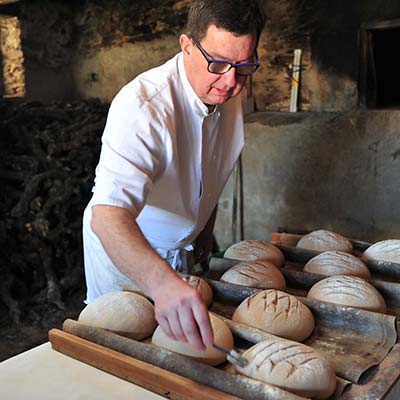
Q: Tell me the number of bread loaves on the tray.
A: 11